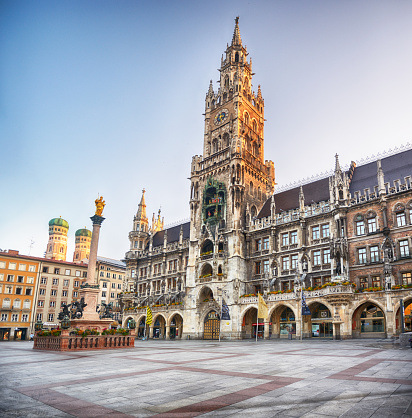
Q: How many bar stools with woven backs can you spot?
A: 0